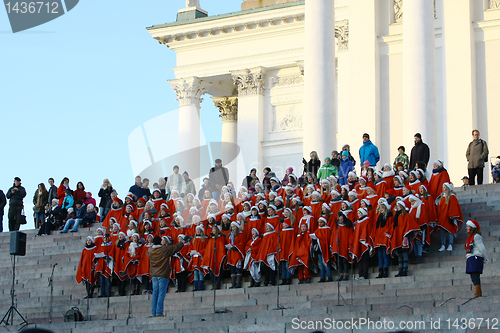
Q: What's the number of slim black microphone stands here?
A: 8